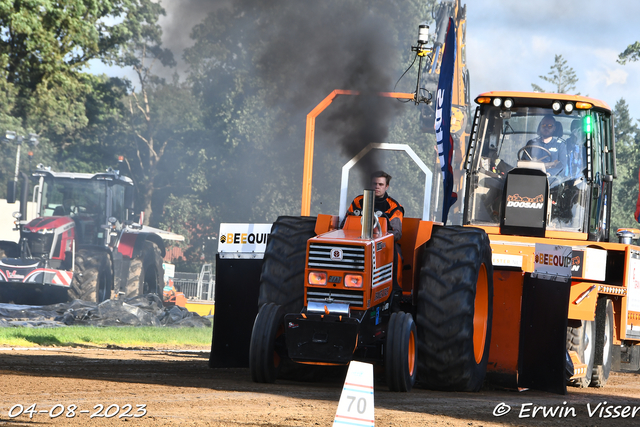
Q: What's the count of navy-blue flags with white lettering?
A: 1